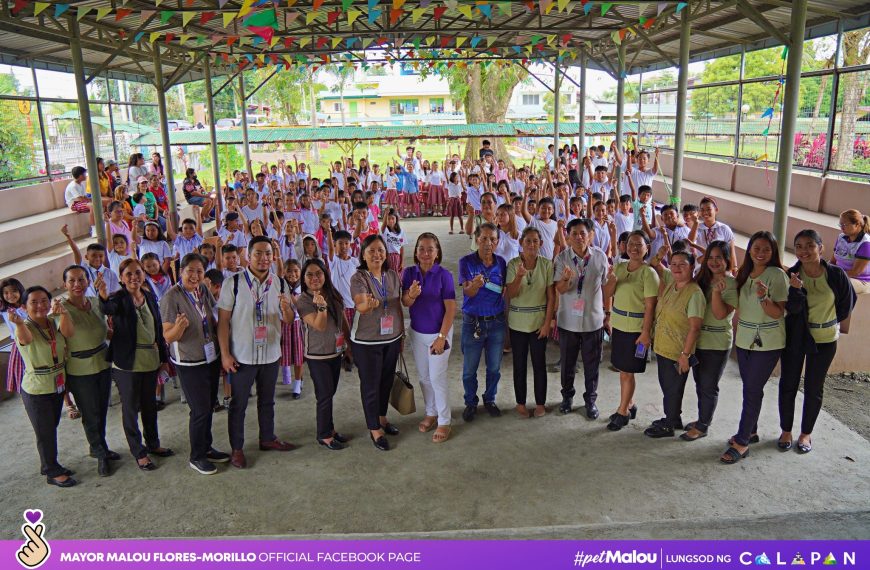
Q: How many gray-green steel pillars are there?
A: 9